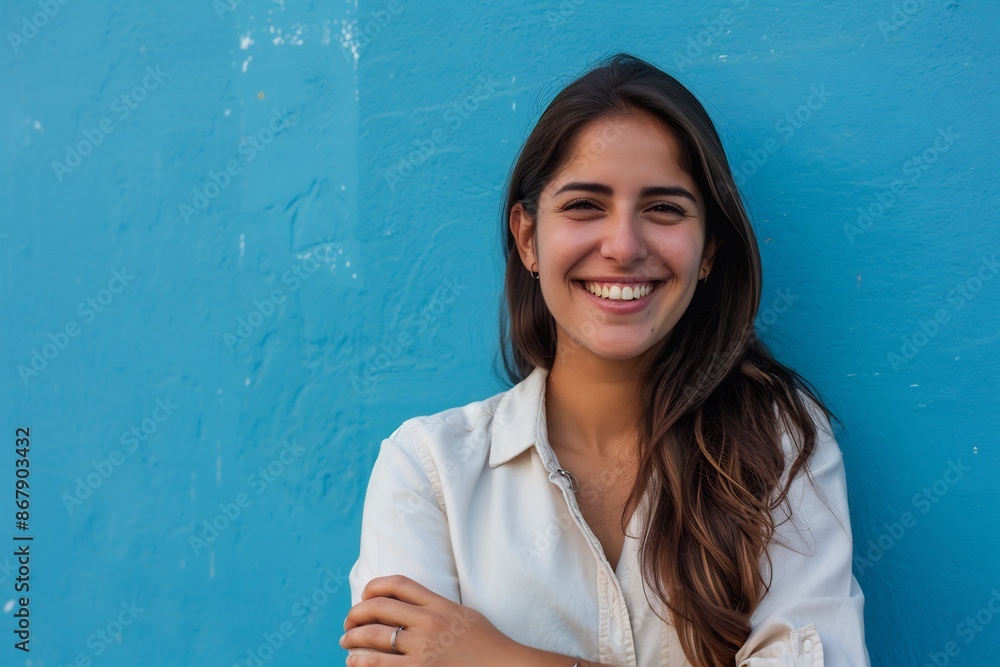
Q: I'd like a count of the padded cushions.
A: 0